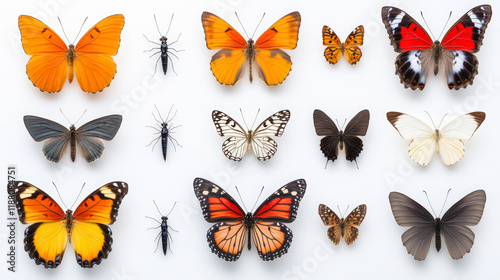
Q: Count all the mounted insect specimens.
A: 15